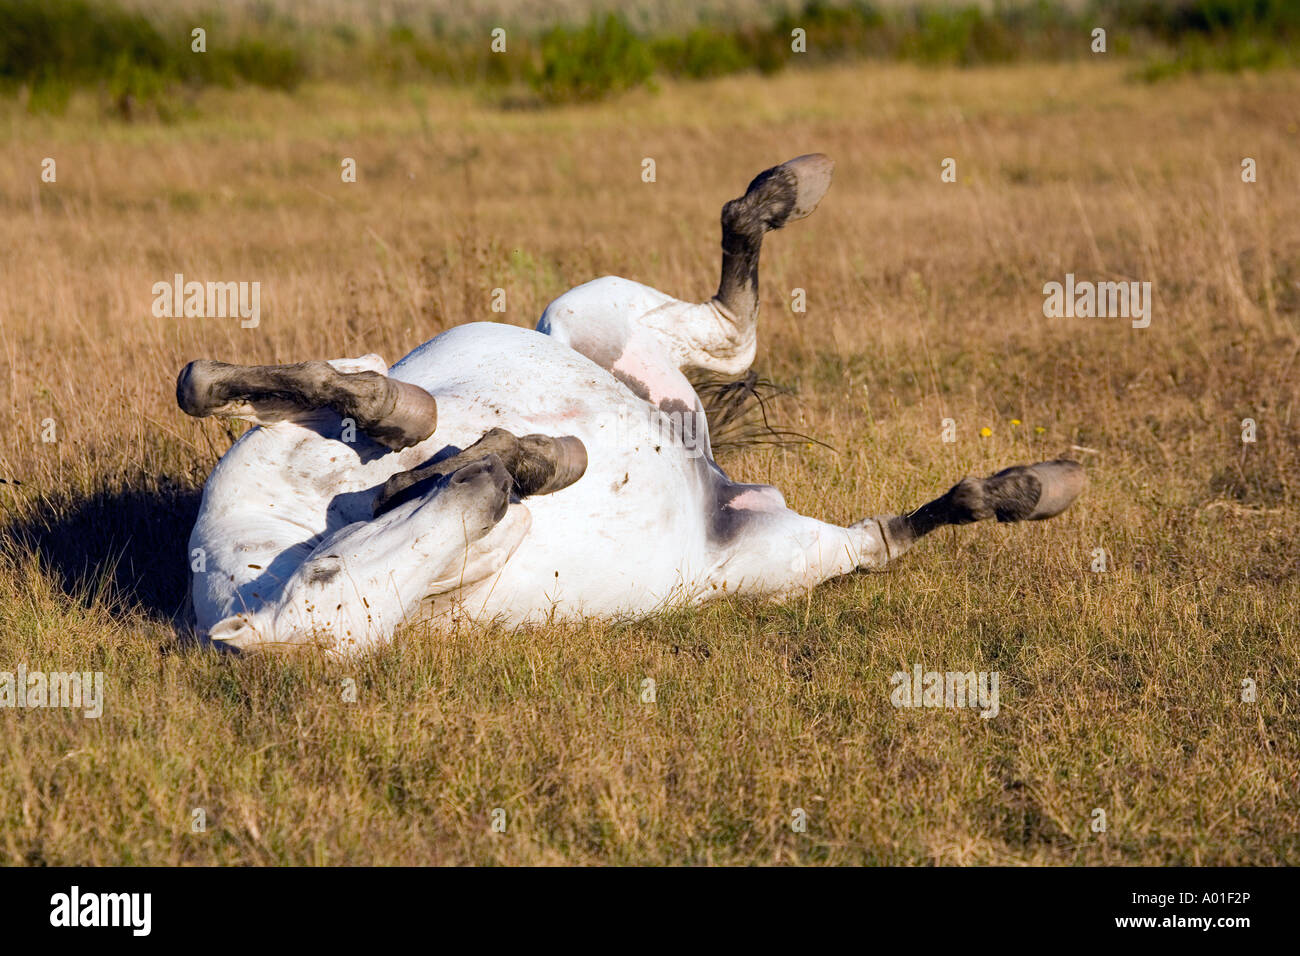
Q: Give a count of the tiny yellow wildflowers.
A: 3